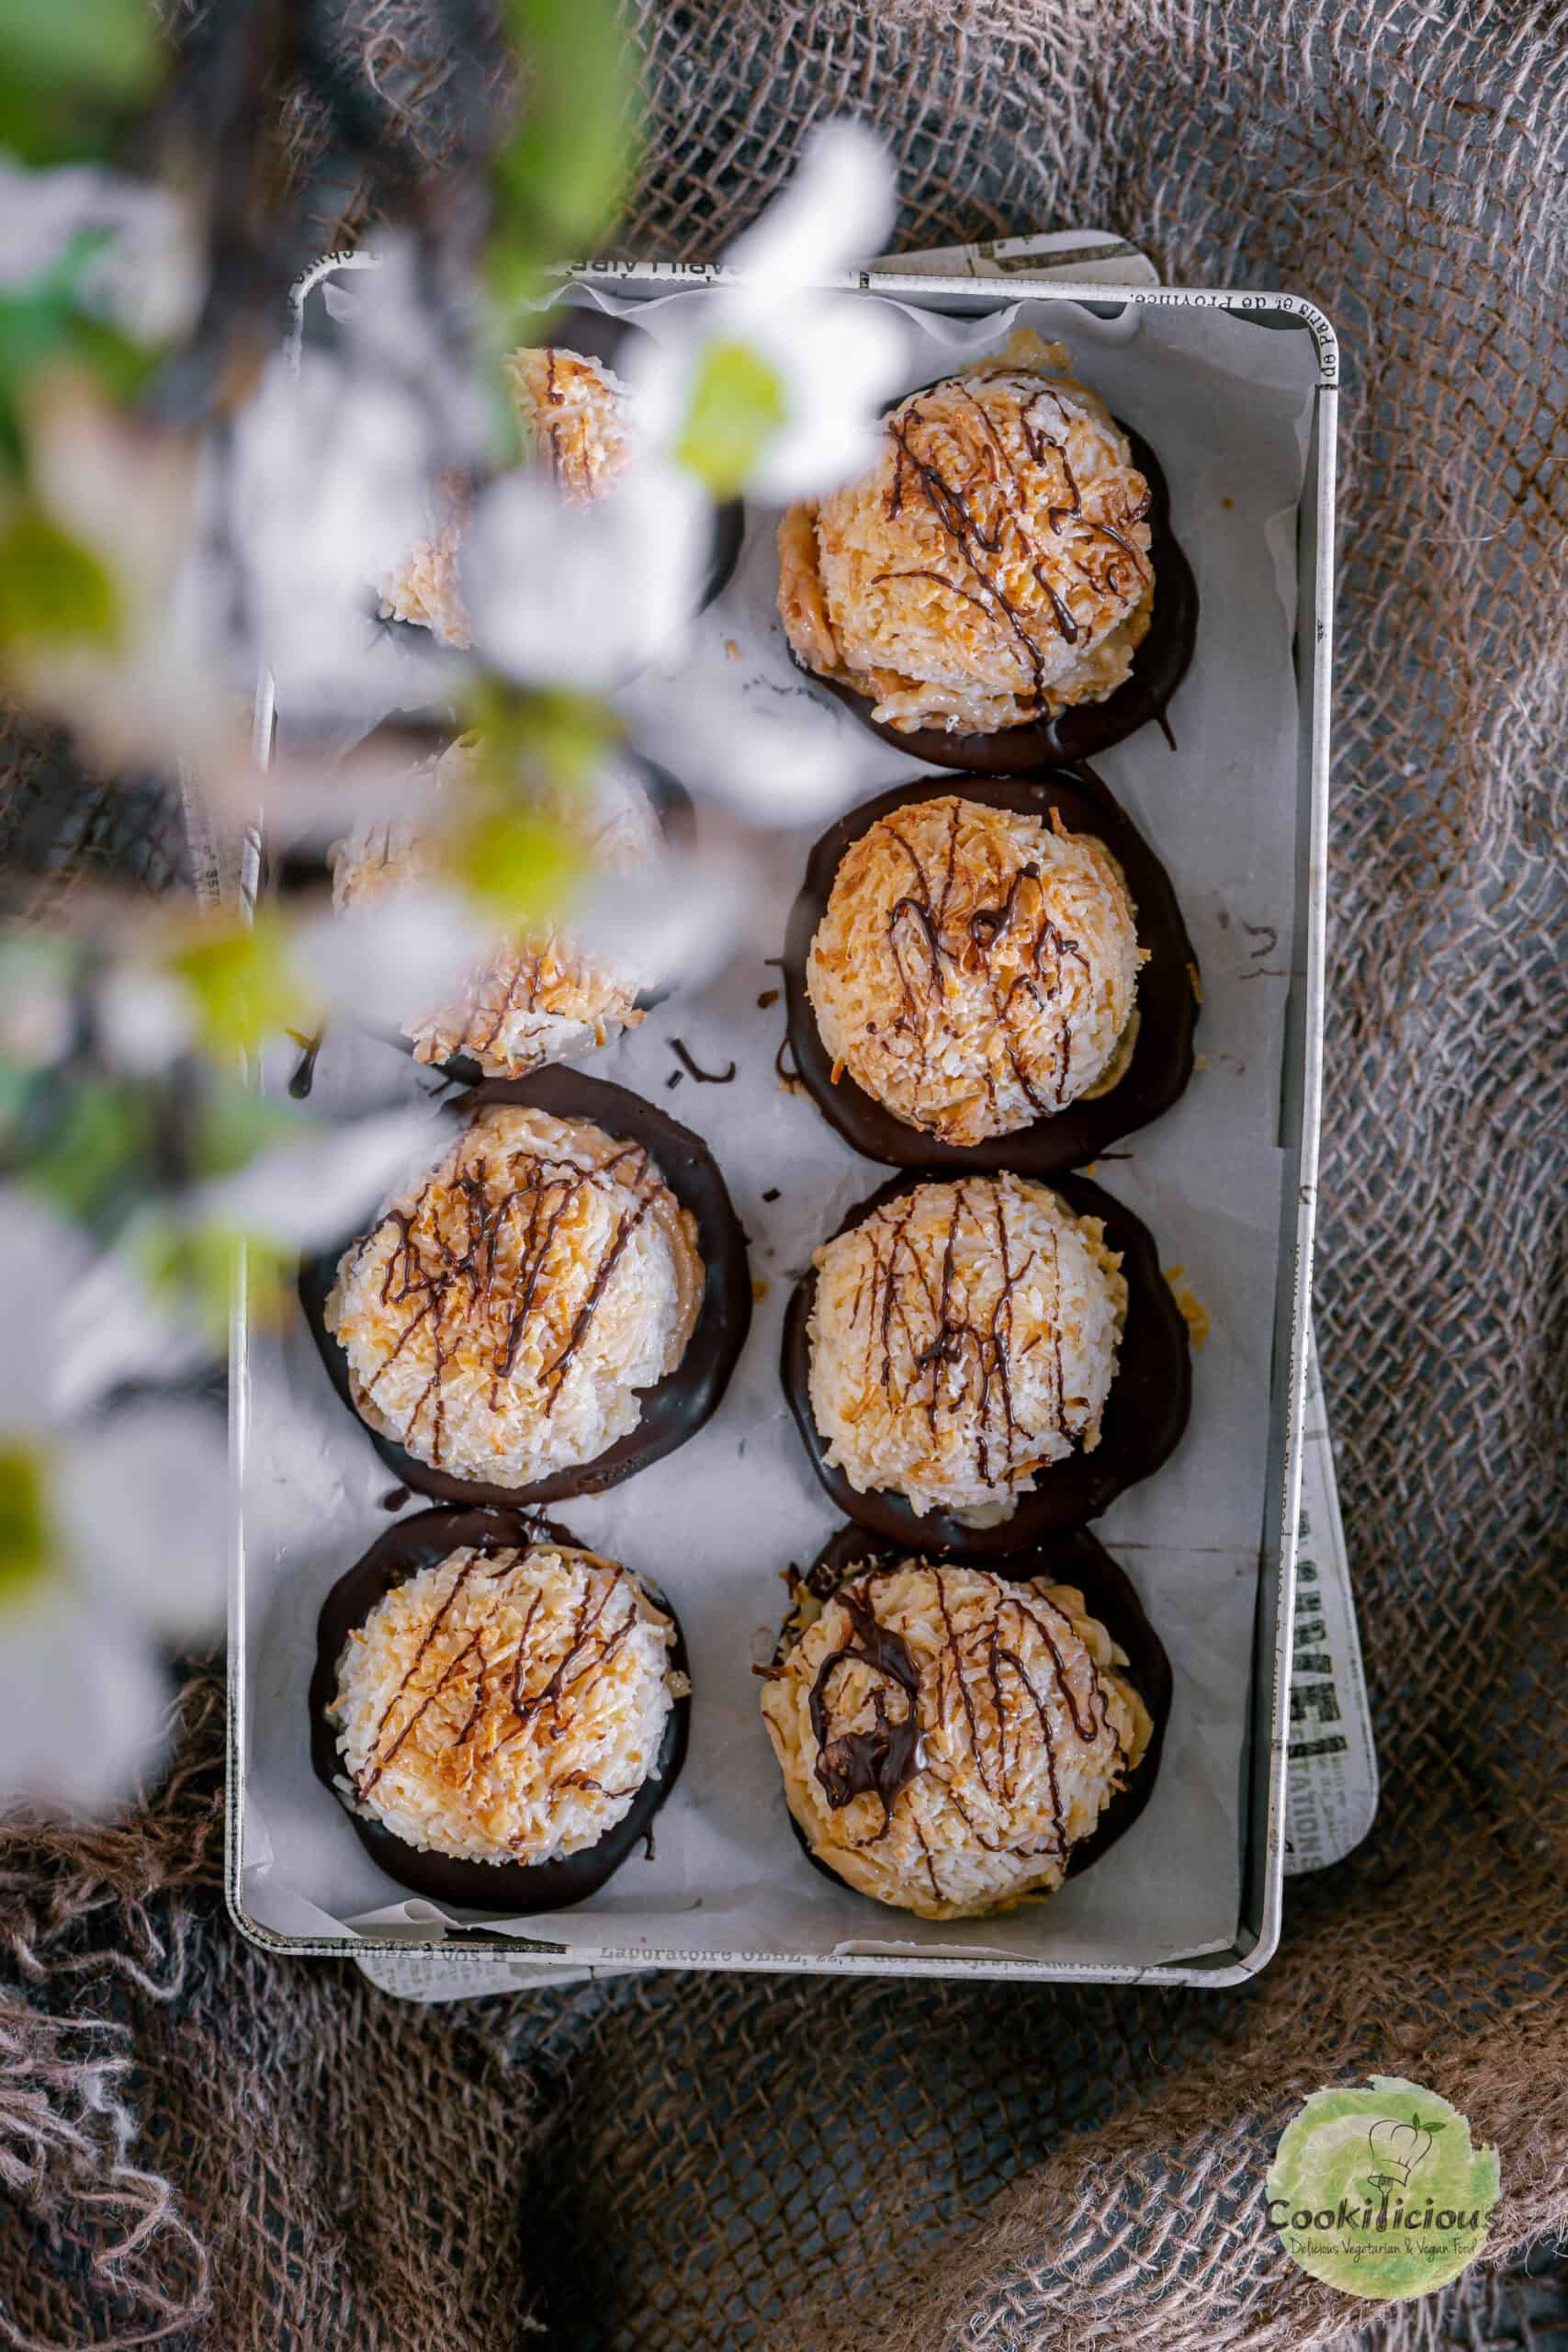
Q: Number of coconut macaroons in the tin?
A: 8